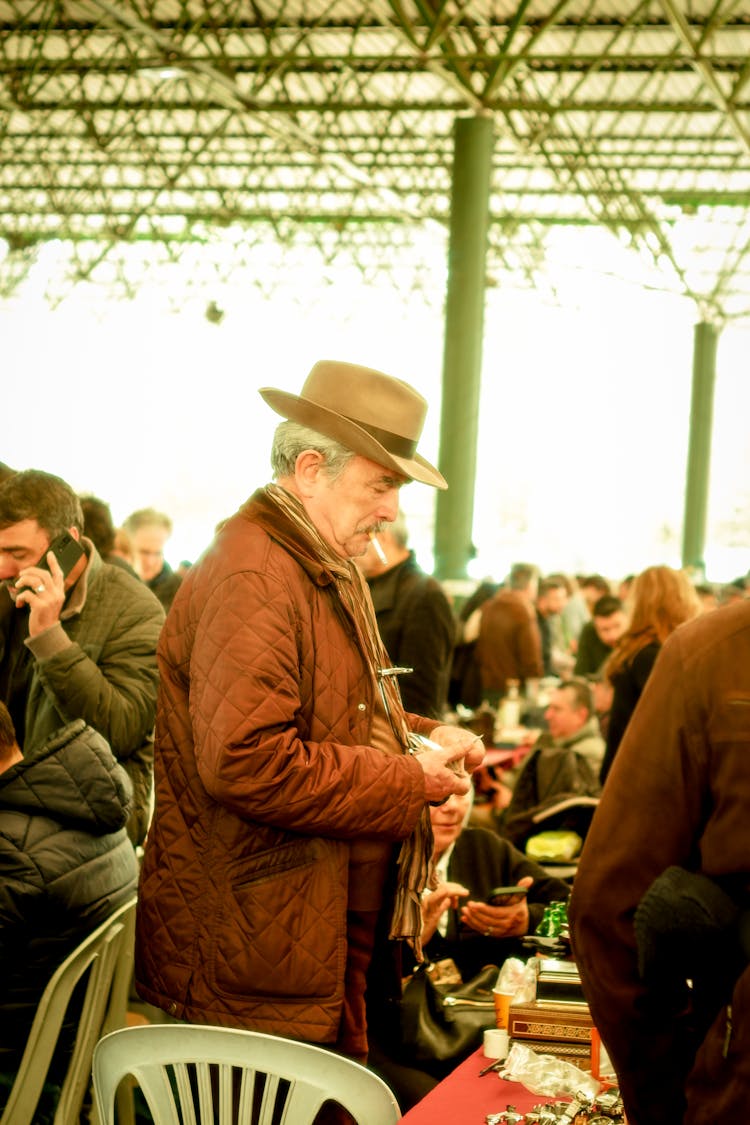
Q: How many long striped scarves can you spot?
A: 1